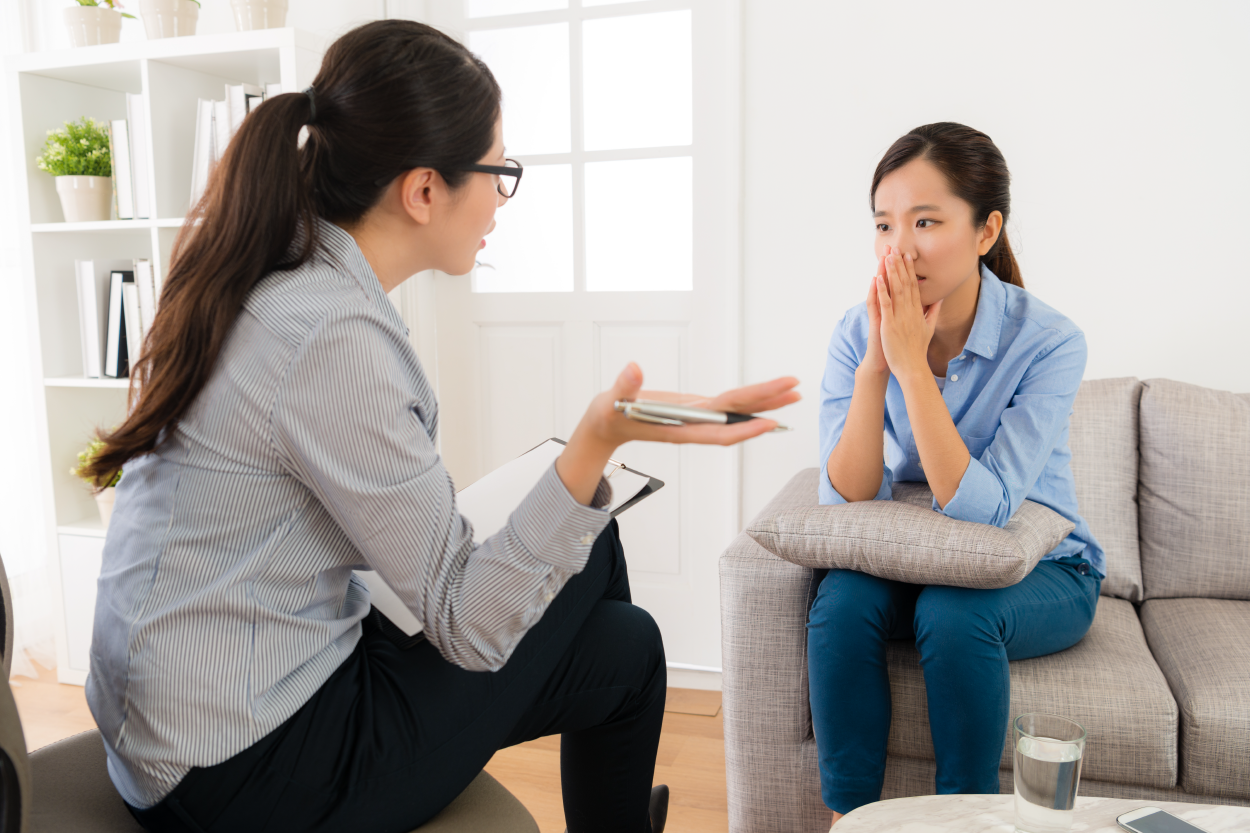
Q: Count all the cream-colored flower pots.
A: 5